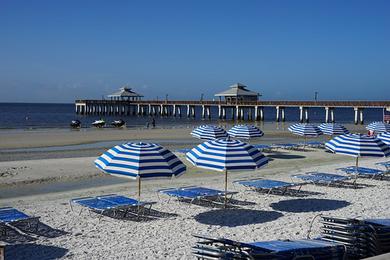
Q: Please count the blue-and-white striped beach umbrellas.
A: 9